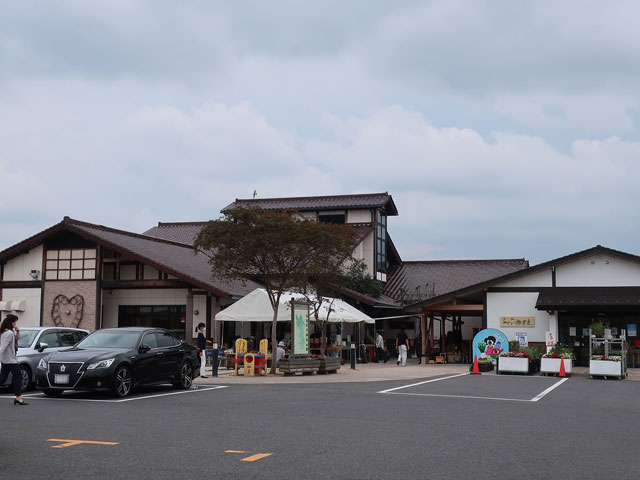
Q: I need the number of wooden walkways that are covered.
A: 1